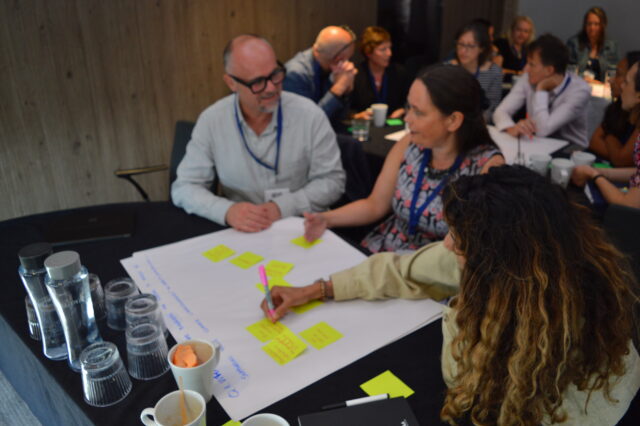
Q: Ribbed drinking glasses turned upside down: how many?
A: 6